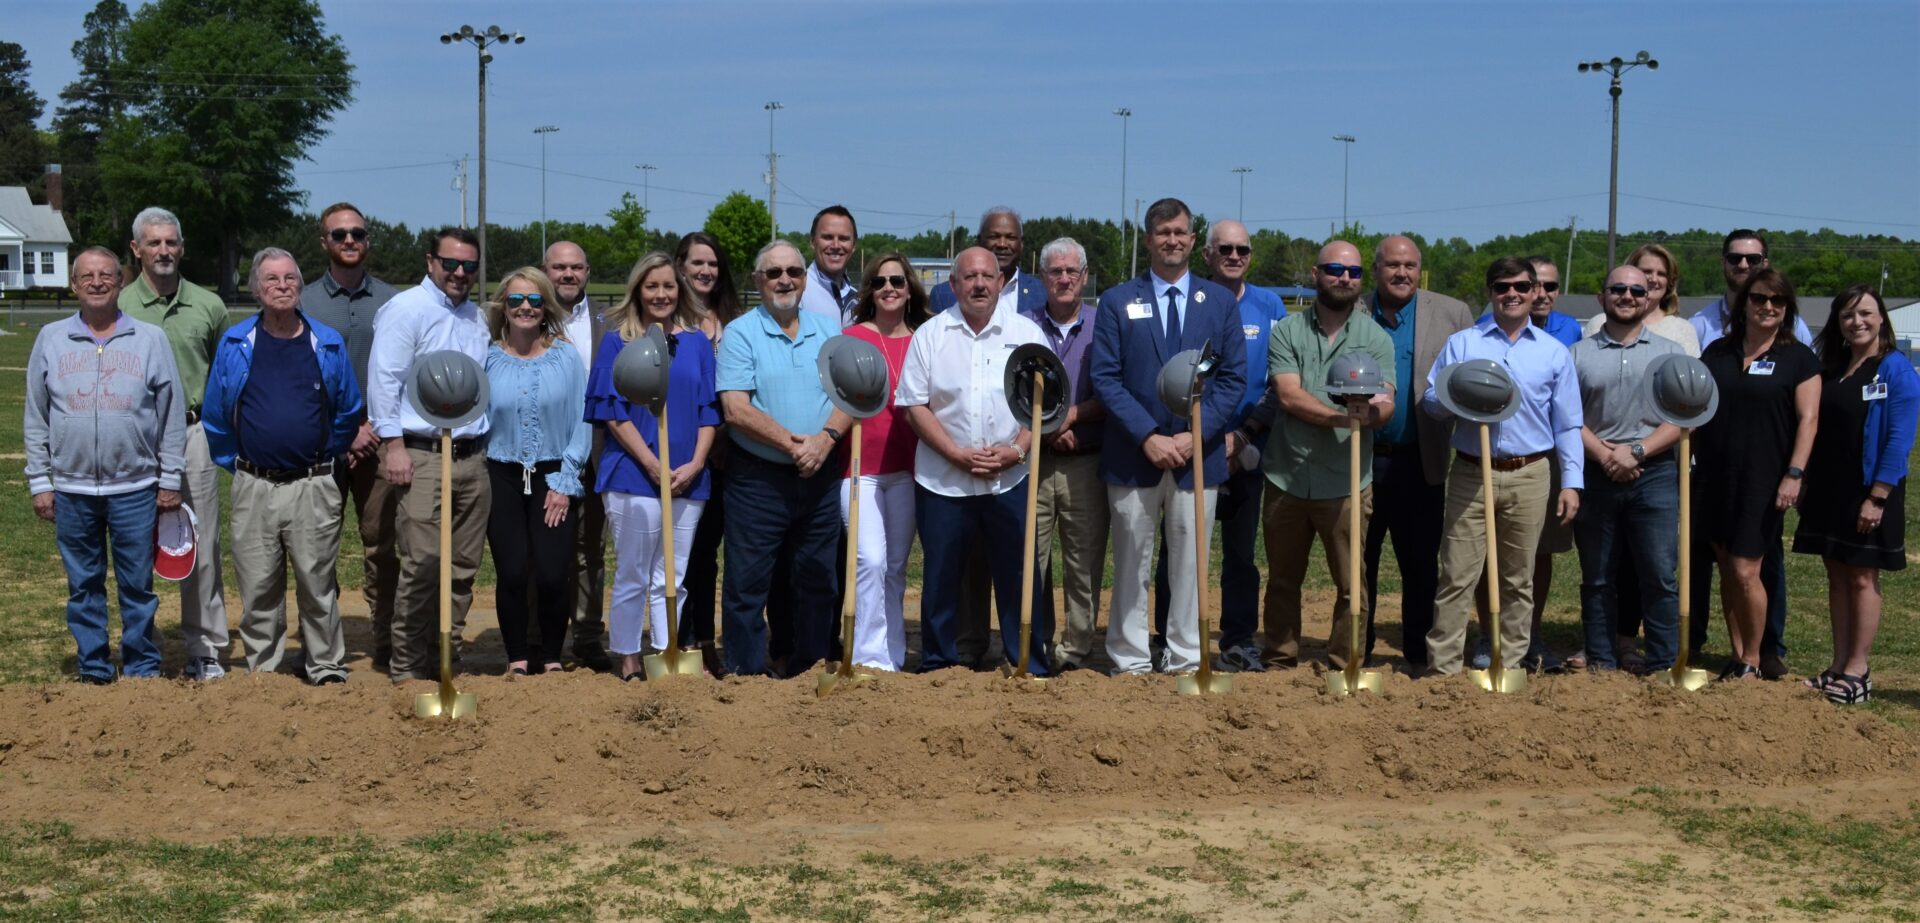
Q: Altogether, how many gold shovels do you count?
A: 8